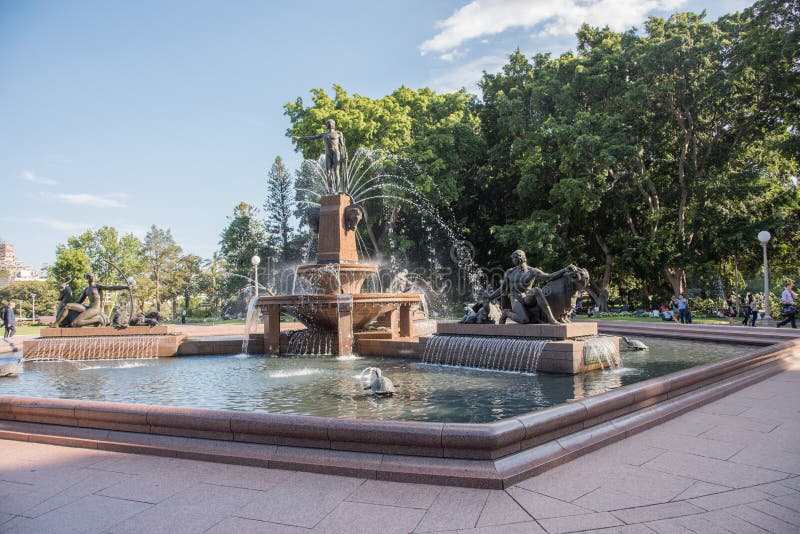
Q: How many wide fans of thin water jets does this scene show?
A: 1